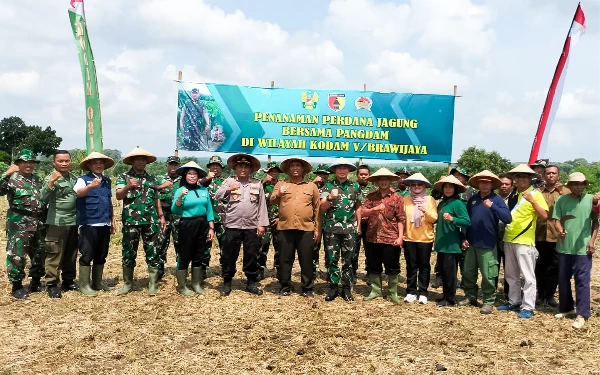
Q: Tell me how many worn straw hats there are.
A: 11